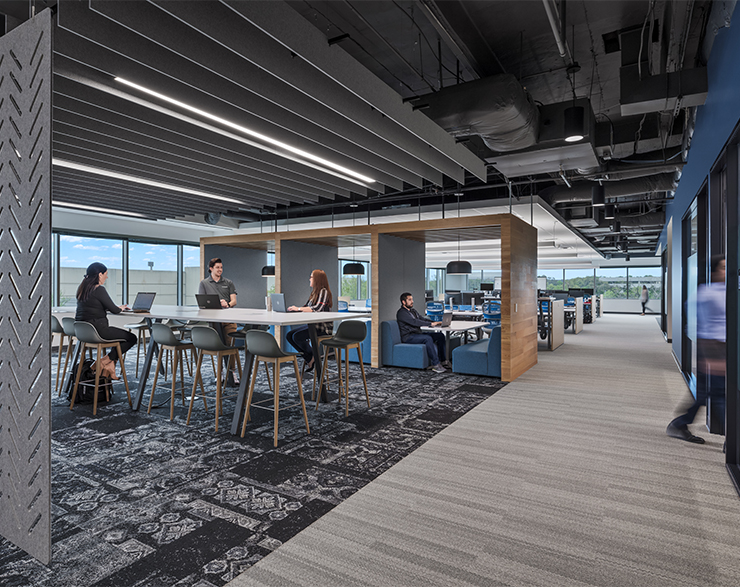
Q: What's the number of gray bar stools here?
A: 12